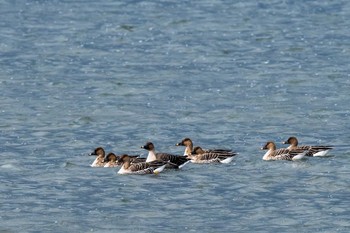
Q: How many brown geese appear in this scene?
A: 8